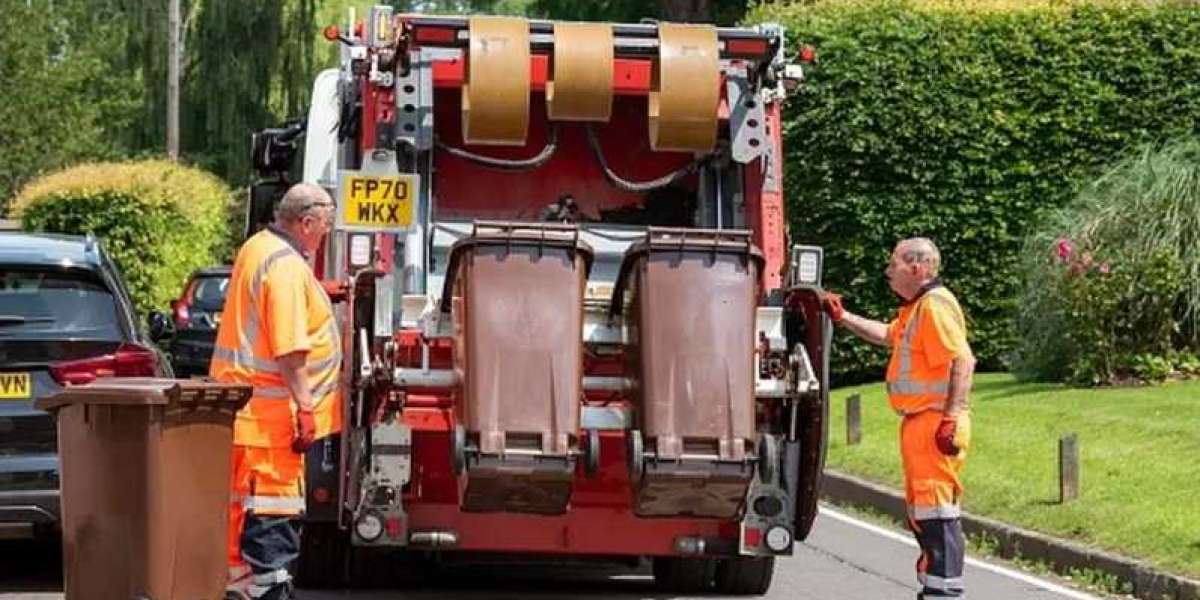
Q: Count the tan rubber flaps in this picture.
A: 3